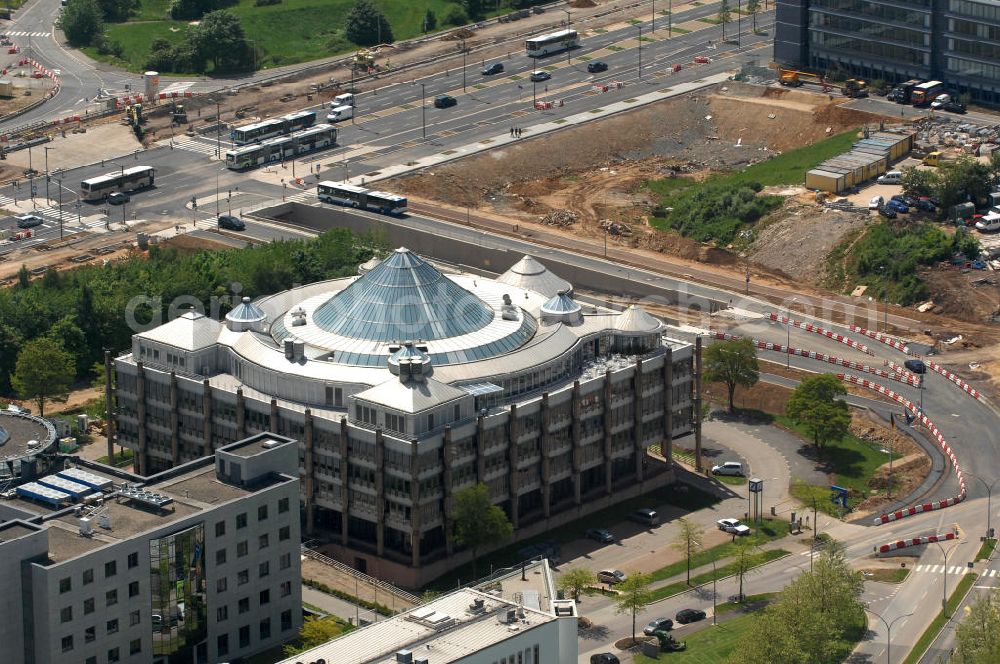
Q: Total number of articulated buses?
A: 3